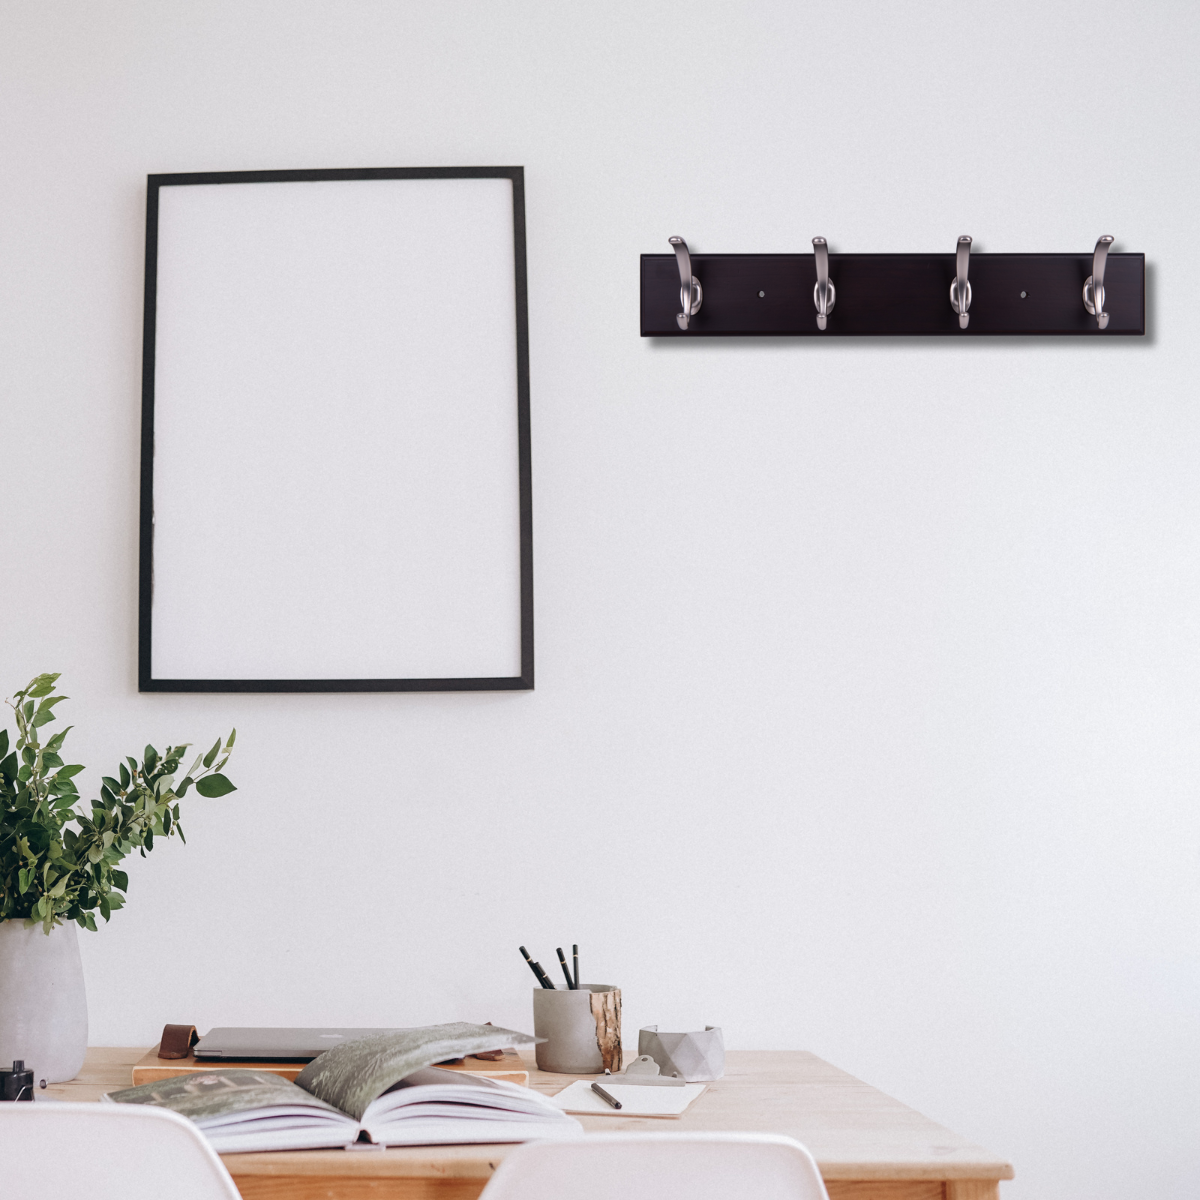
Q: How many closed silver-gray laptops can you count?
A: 1